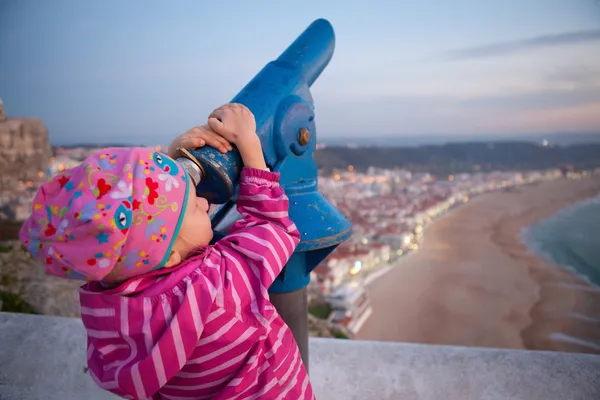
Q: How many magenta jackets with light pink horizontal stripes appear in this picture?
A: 1